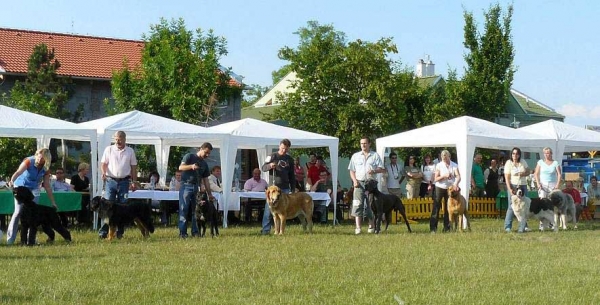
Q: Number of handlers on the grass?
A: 8